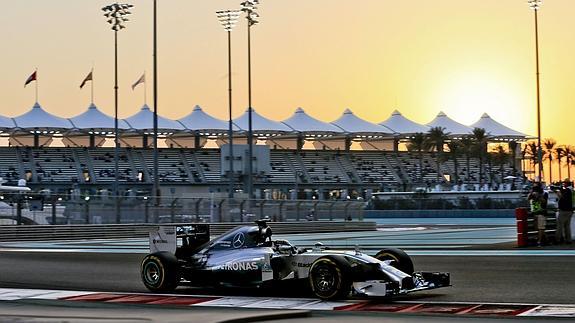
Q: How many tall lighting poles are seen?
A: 5